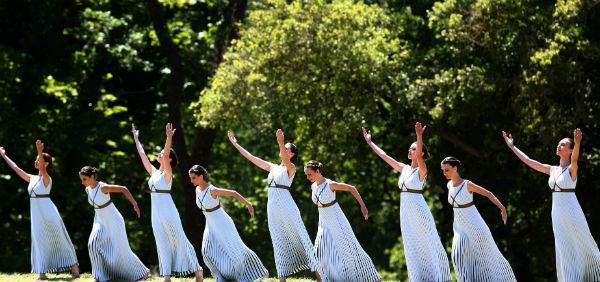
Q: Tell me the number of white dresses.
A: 9